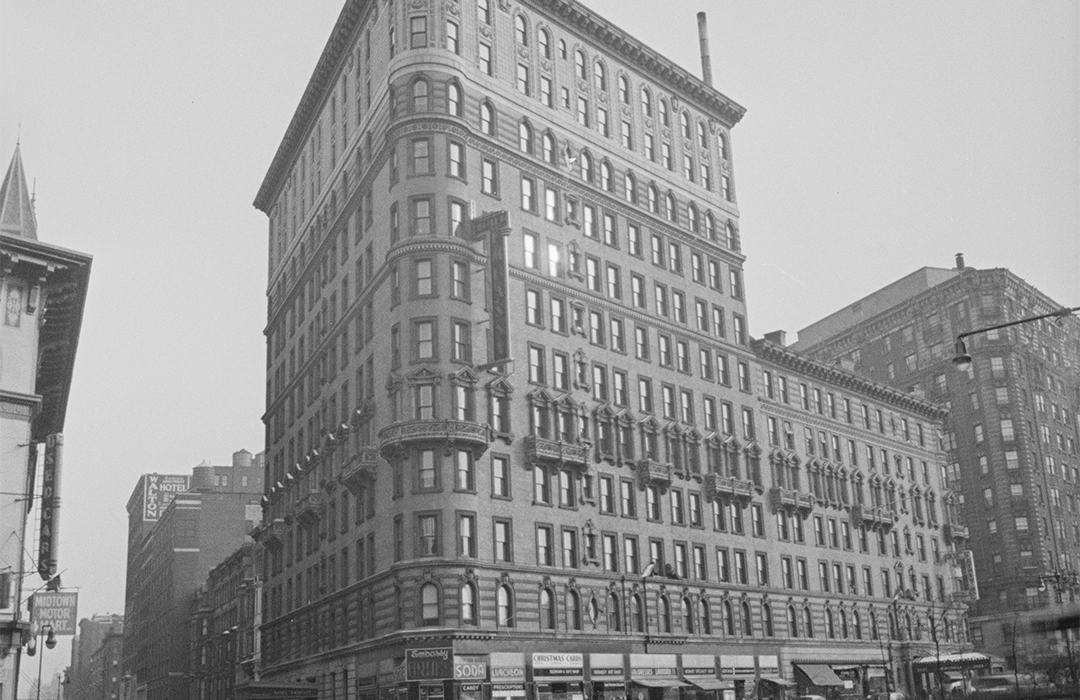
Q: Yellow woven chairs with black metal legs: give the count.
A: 0